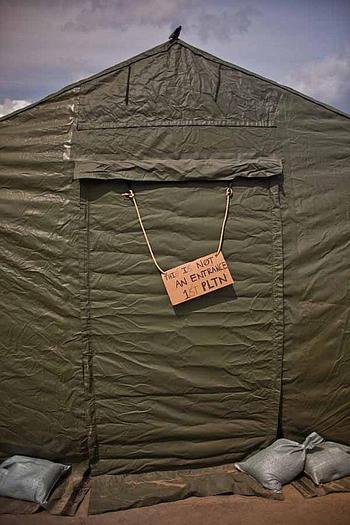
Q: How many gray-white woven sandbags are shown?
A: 3